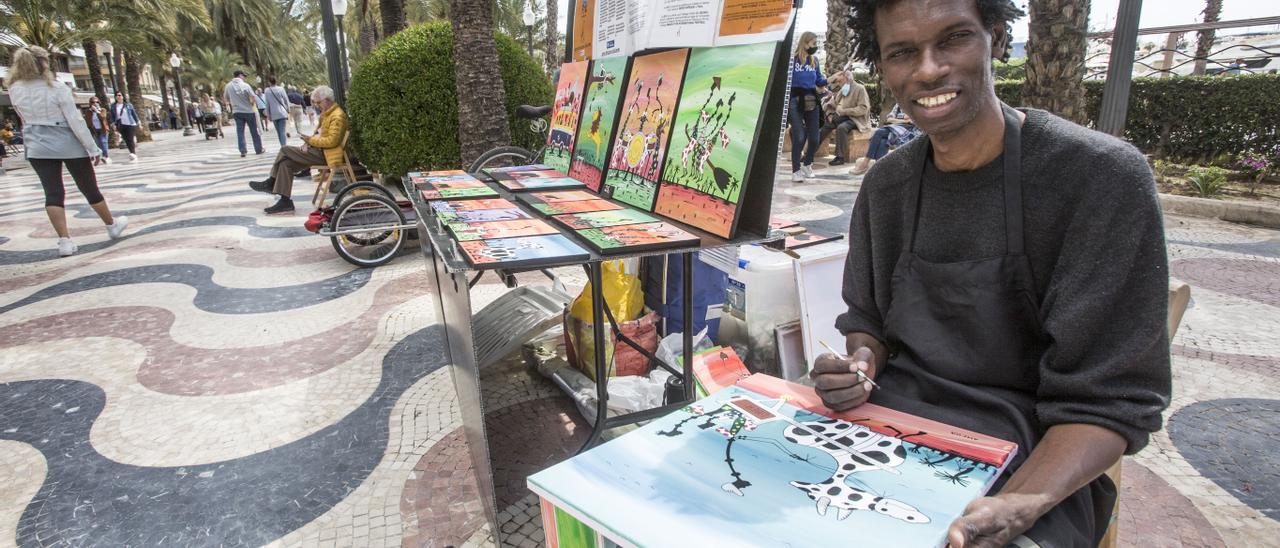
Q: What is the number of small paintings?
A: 15